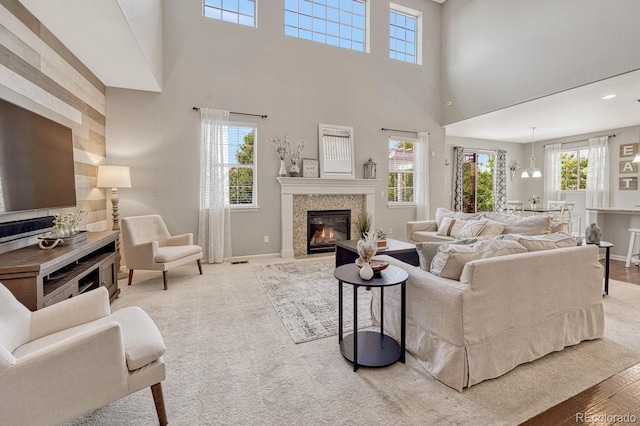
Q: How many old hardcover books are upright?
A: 0